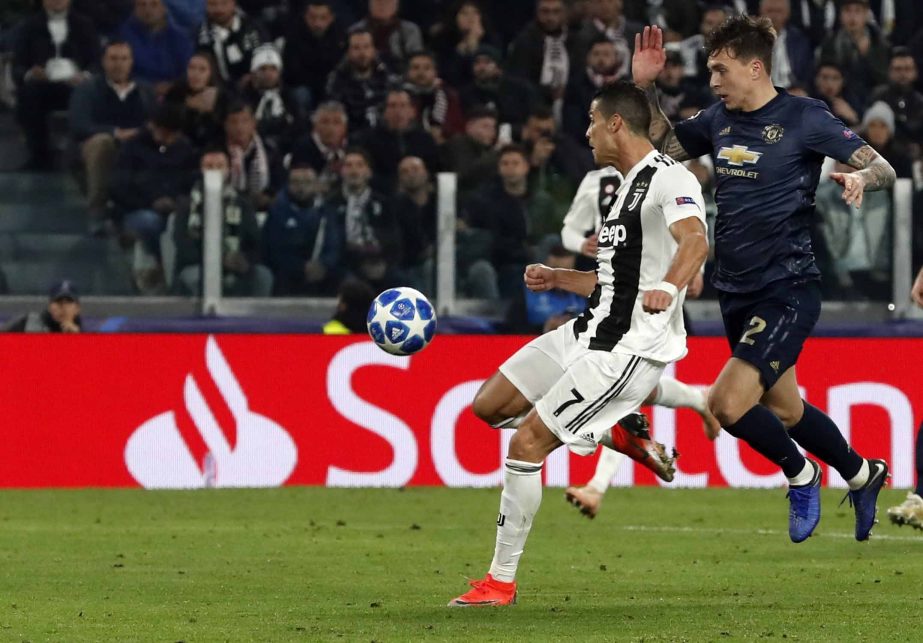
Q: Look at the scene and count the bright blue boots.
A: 2